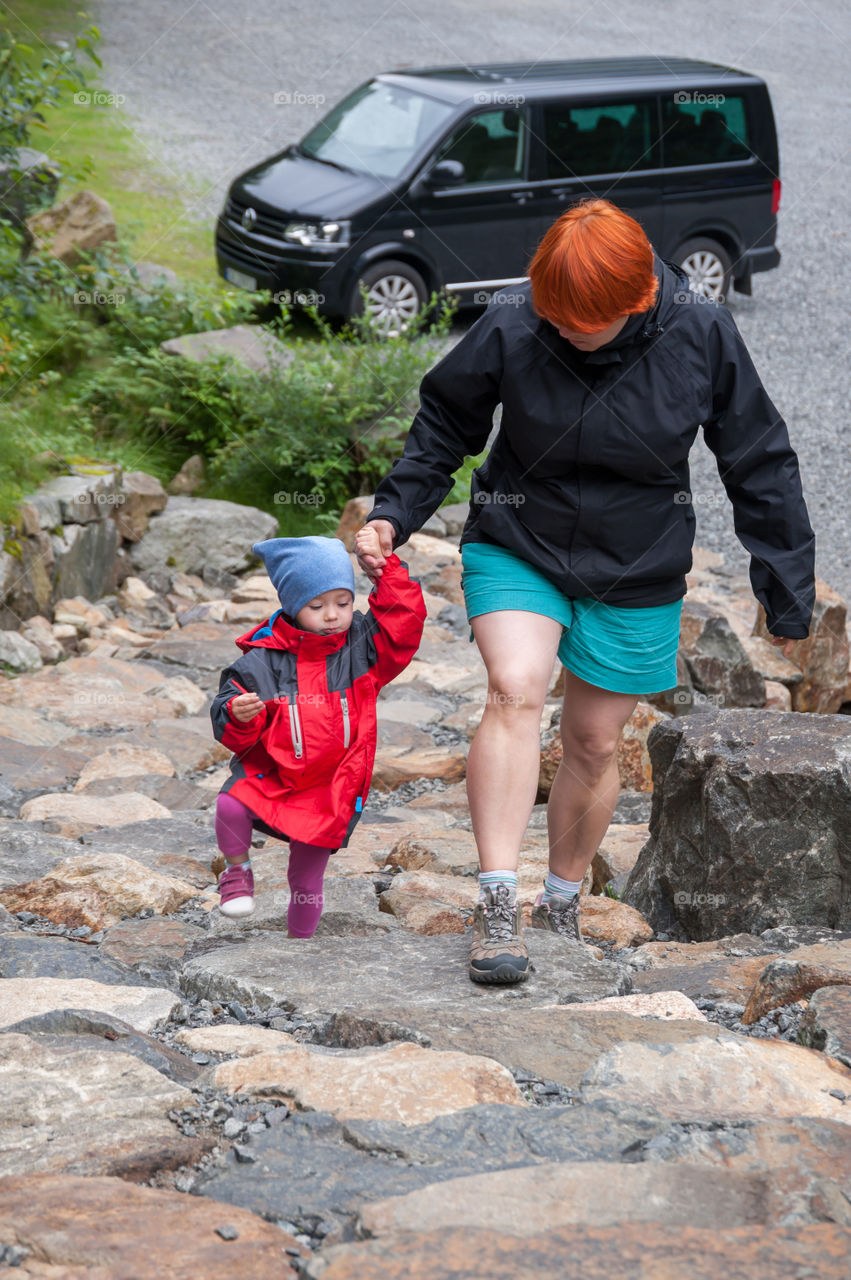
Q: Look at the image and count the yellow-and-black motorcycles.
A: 0